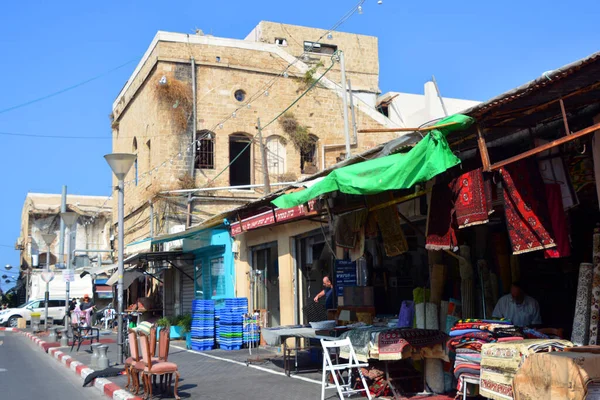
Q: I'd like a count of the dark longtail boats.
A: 0